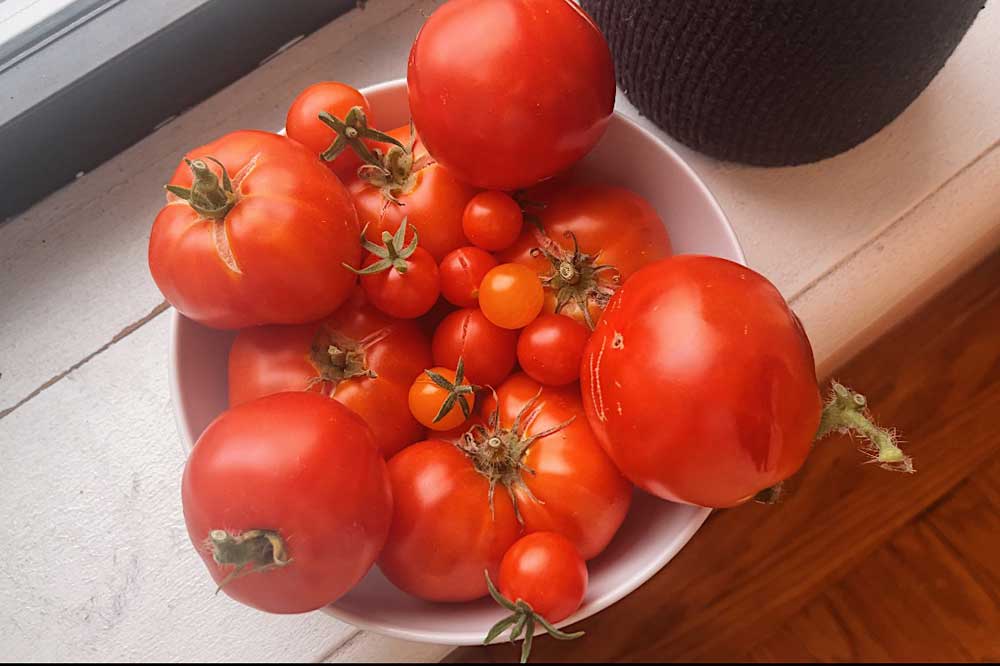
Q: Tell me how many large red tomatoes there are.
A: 8